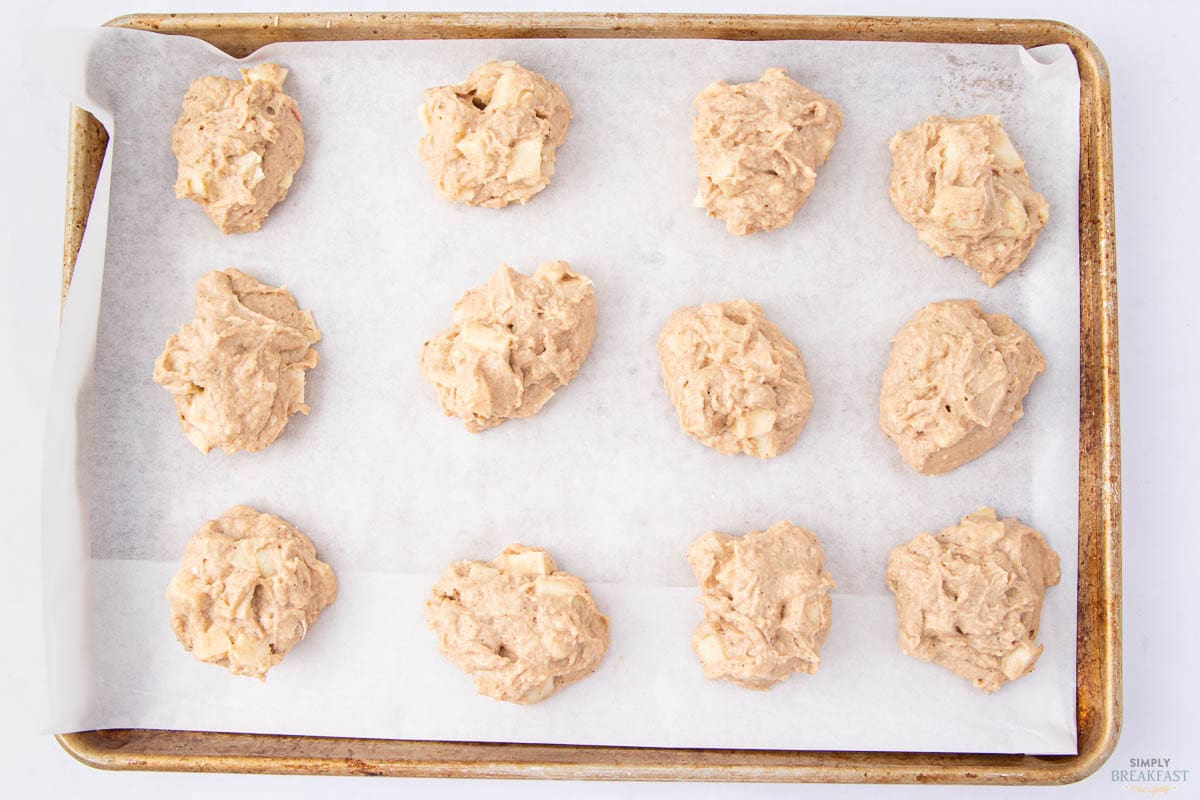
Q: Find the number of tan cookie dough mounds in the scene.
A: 12